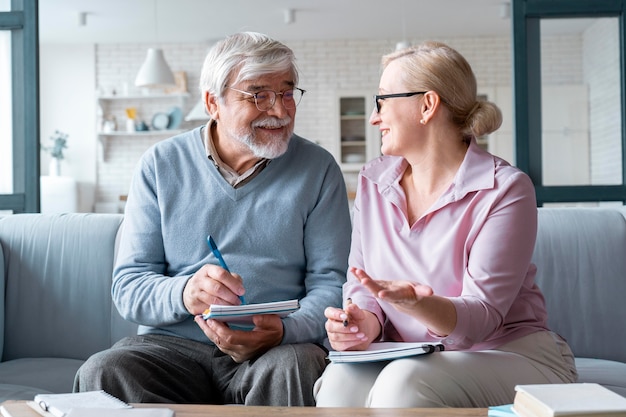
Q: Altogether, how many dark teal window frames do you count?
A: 2